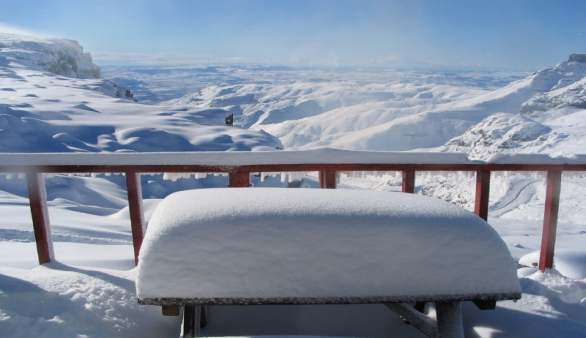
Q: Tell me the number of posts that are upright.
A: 7